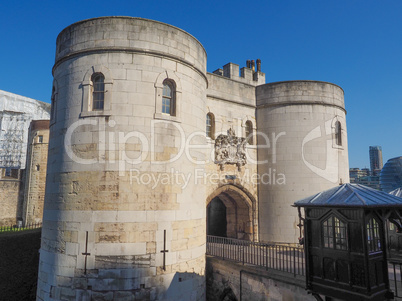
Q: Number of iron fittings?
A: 2